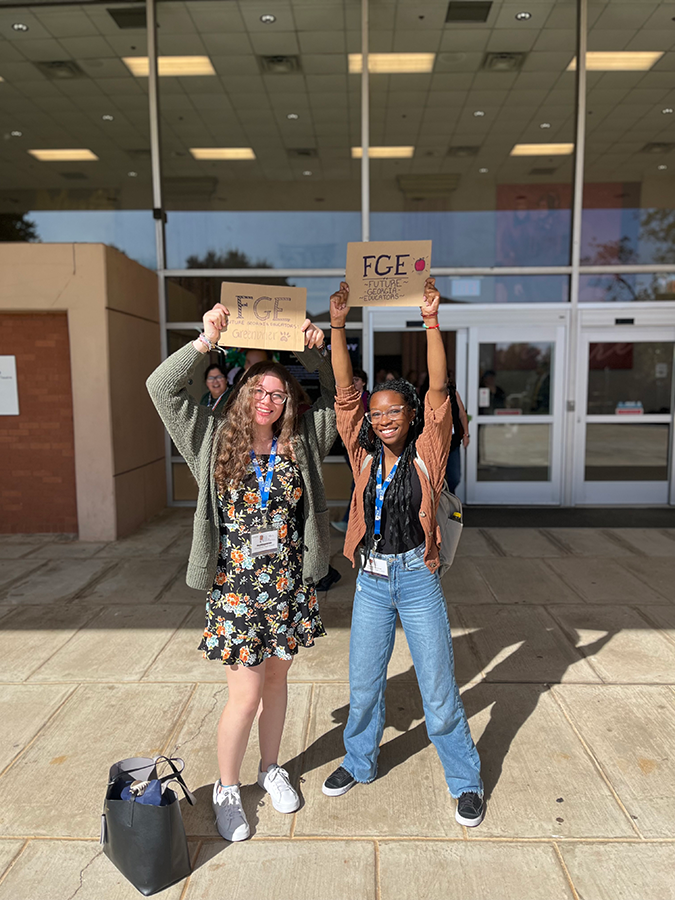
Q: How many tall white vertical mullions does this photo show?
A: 3